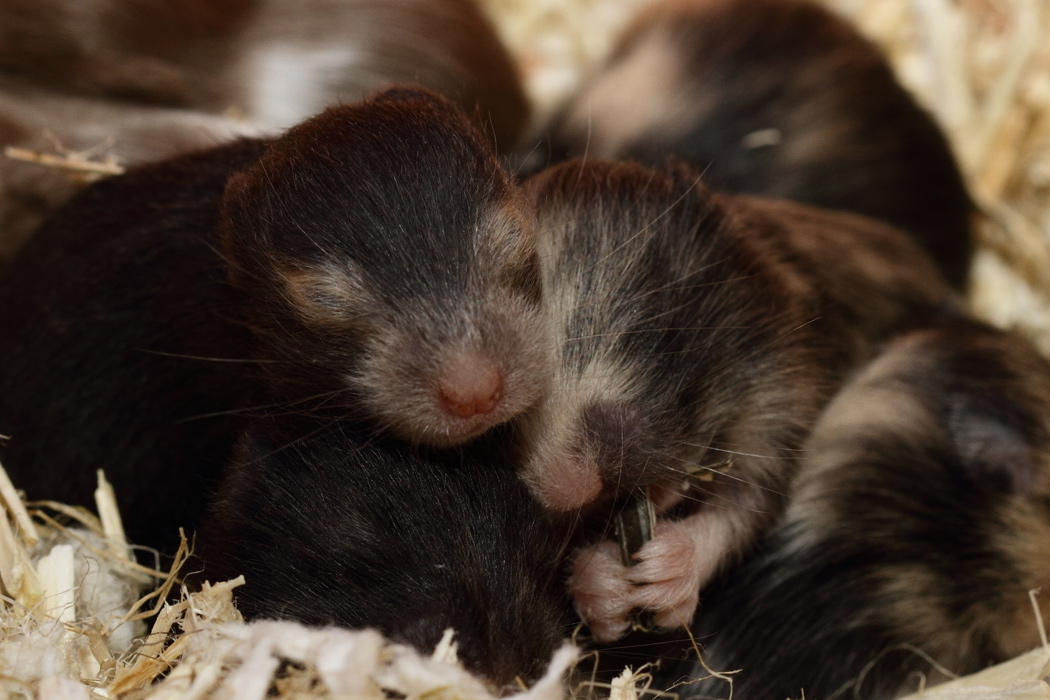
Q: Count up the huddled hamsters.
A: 6